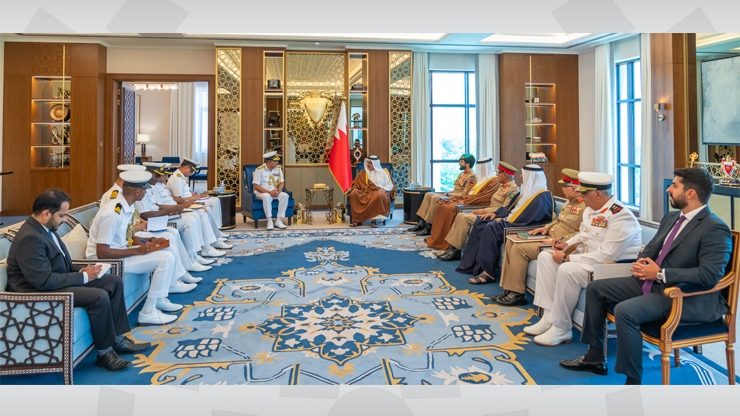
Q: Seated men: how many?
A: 15